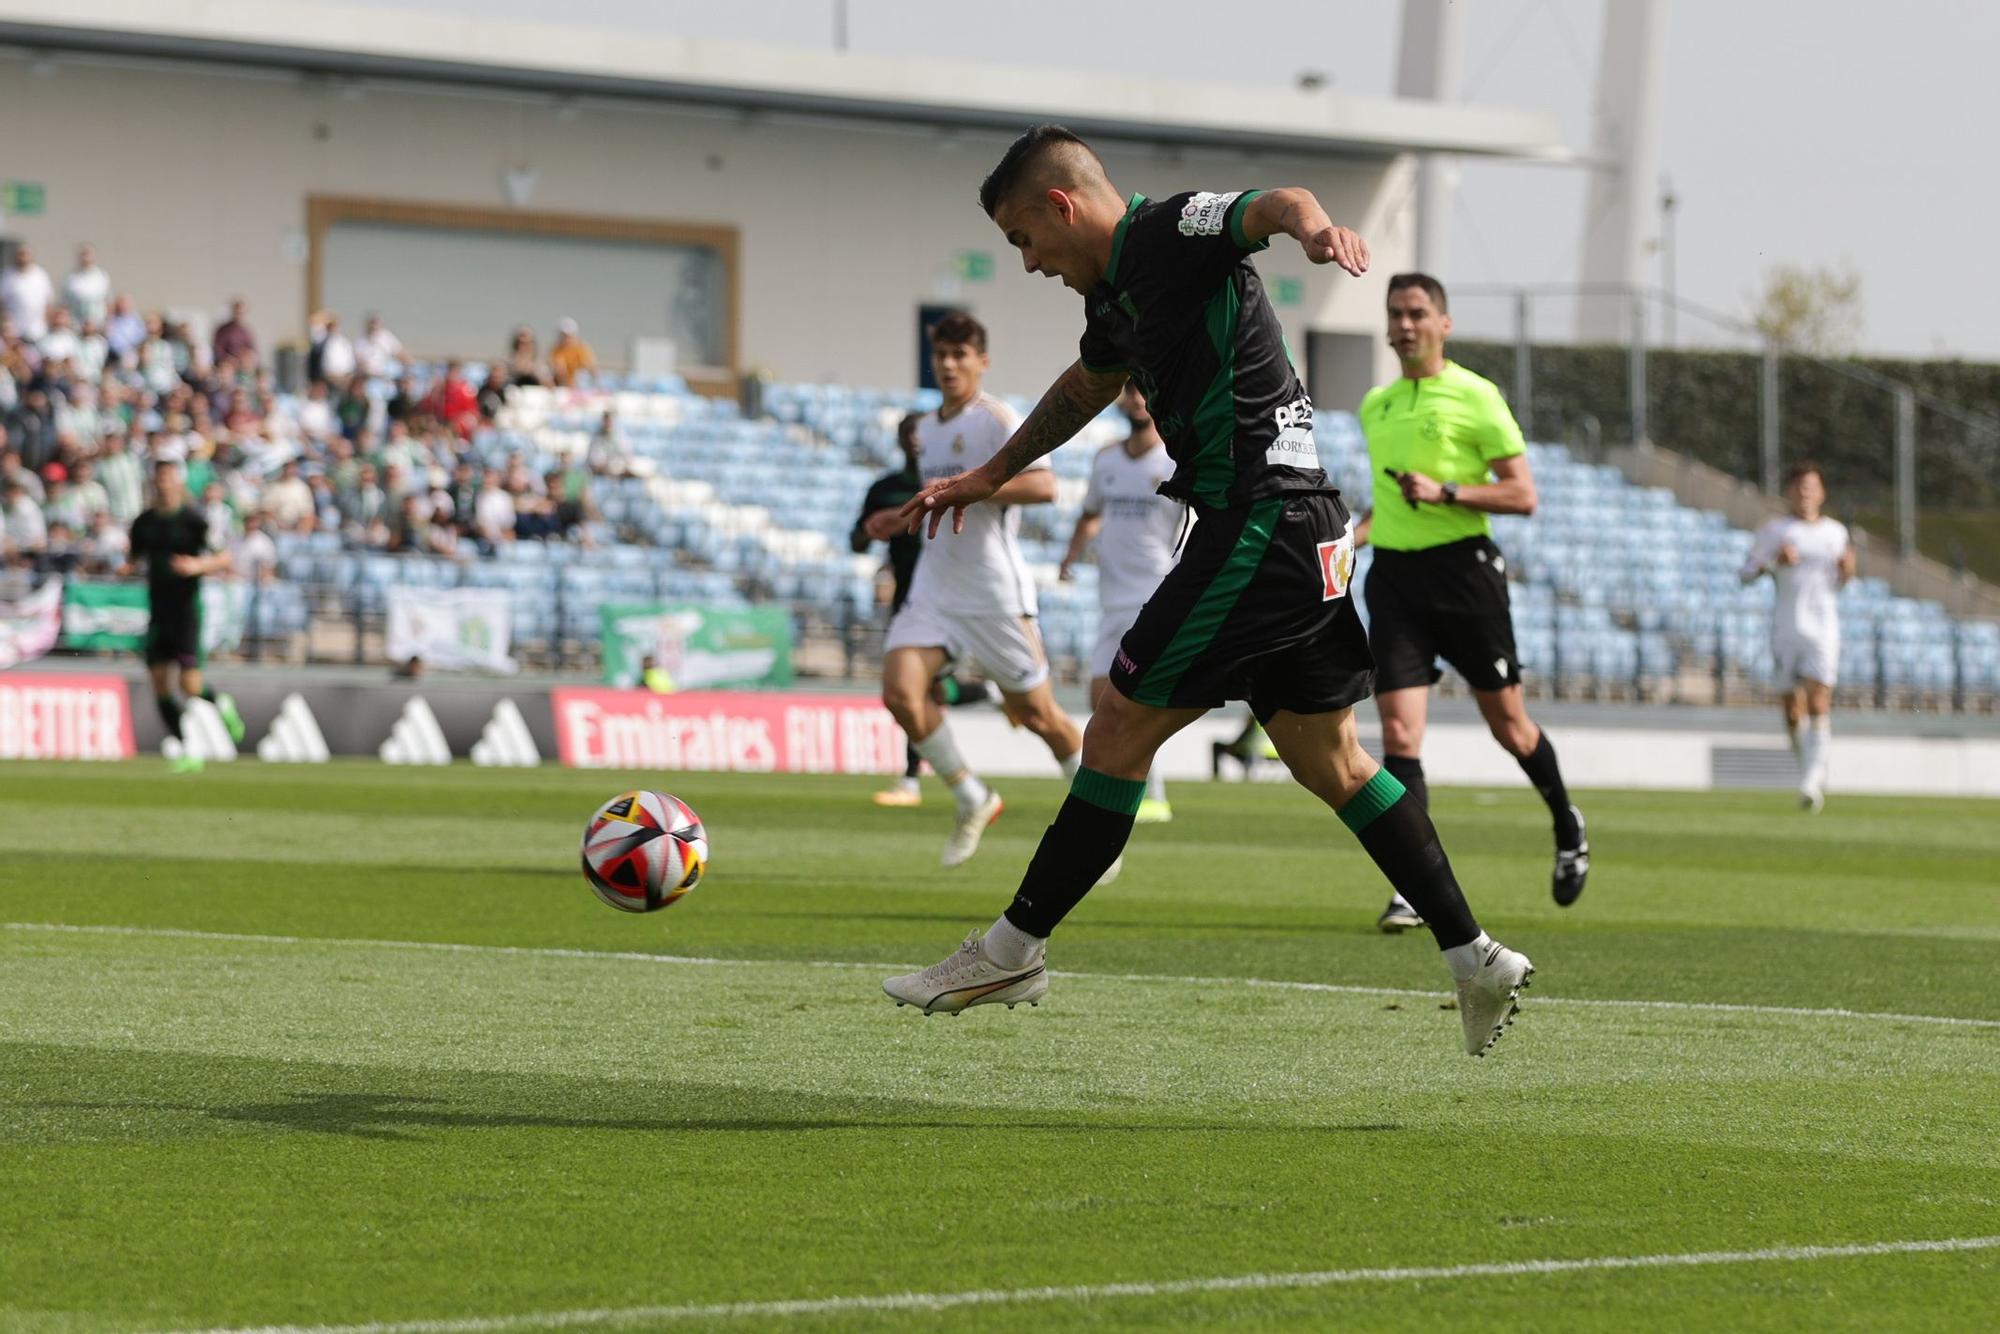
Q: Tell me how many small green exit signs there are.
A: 3